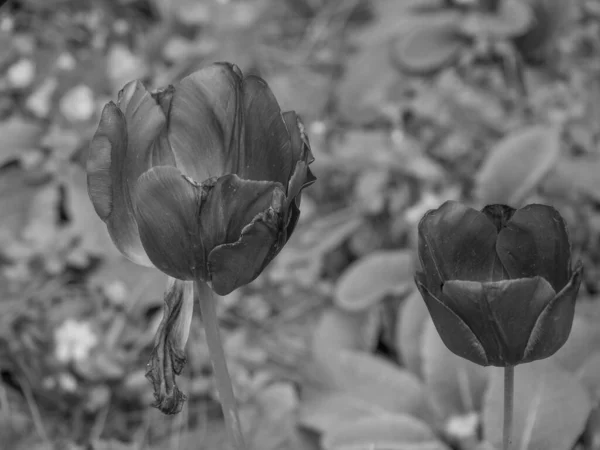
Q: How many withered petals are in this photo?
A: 1